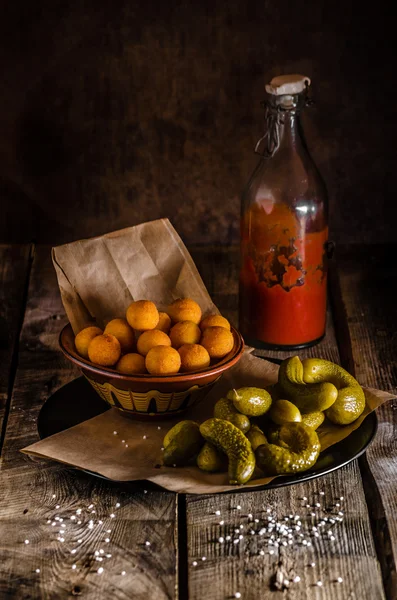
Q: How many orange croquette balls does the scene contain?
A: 13